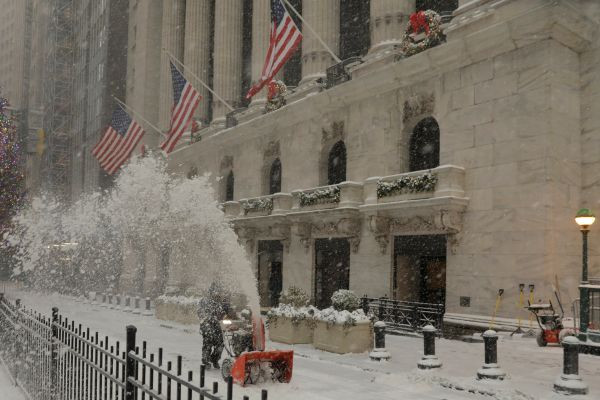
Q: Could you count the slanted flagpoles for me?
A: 3